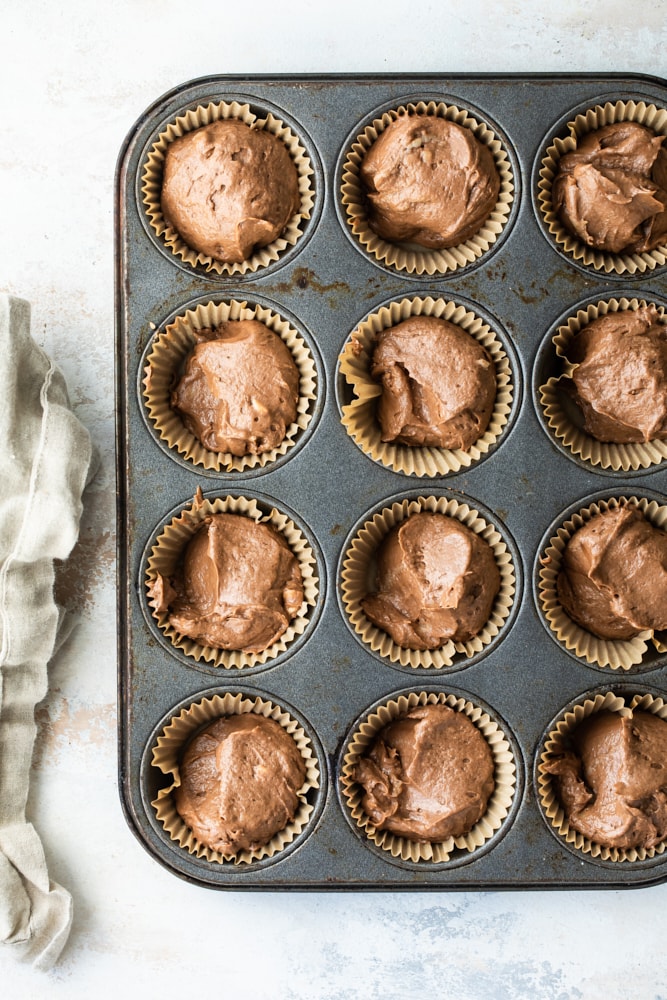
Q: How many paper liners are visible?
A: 12